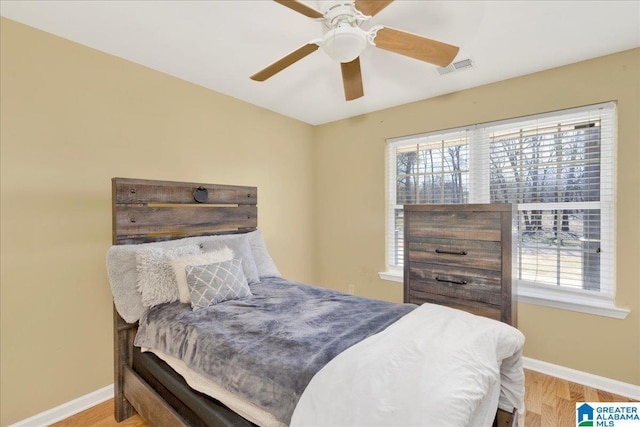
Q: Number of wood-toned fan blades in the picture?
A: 5